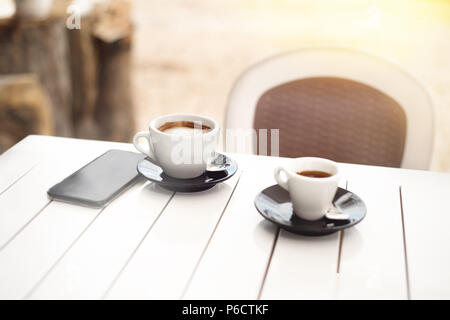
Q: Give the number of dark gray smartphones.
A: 1